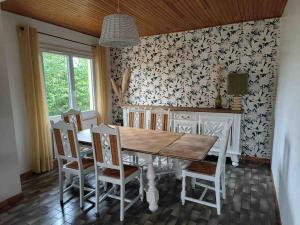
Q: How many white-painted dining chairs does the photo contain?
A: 6